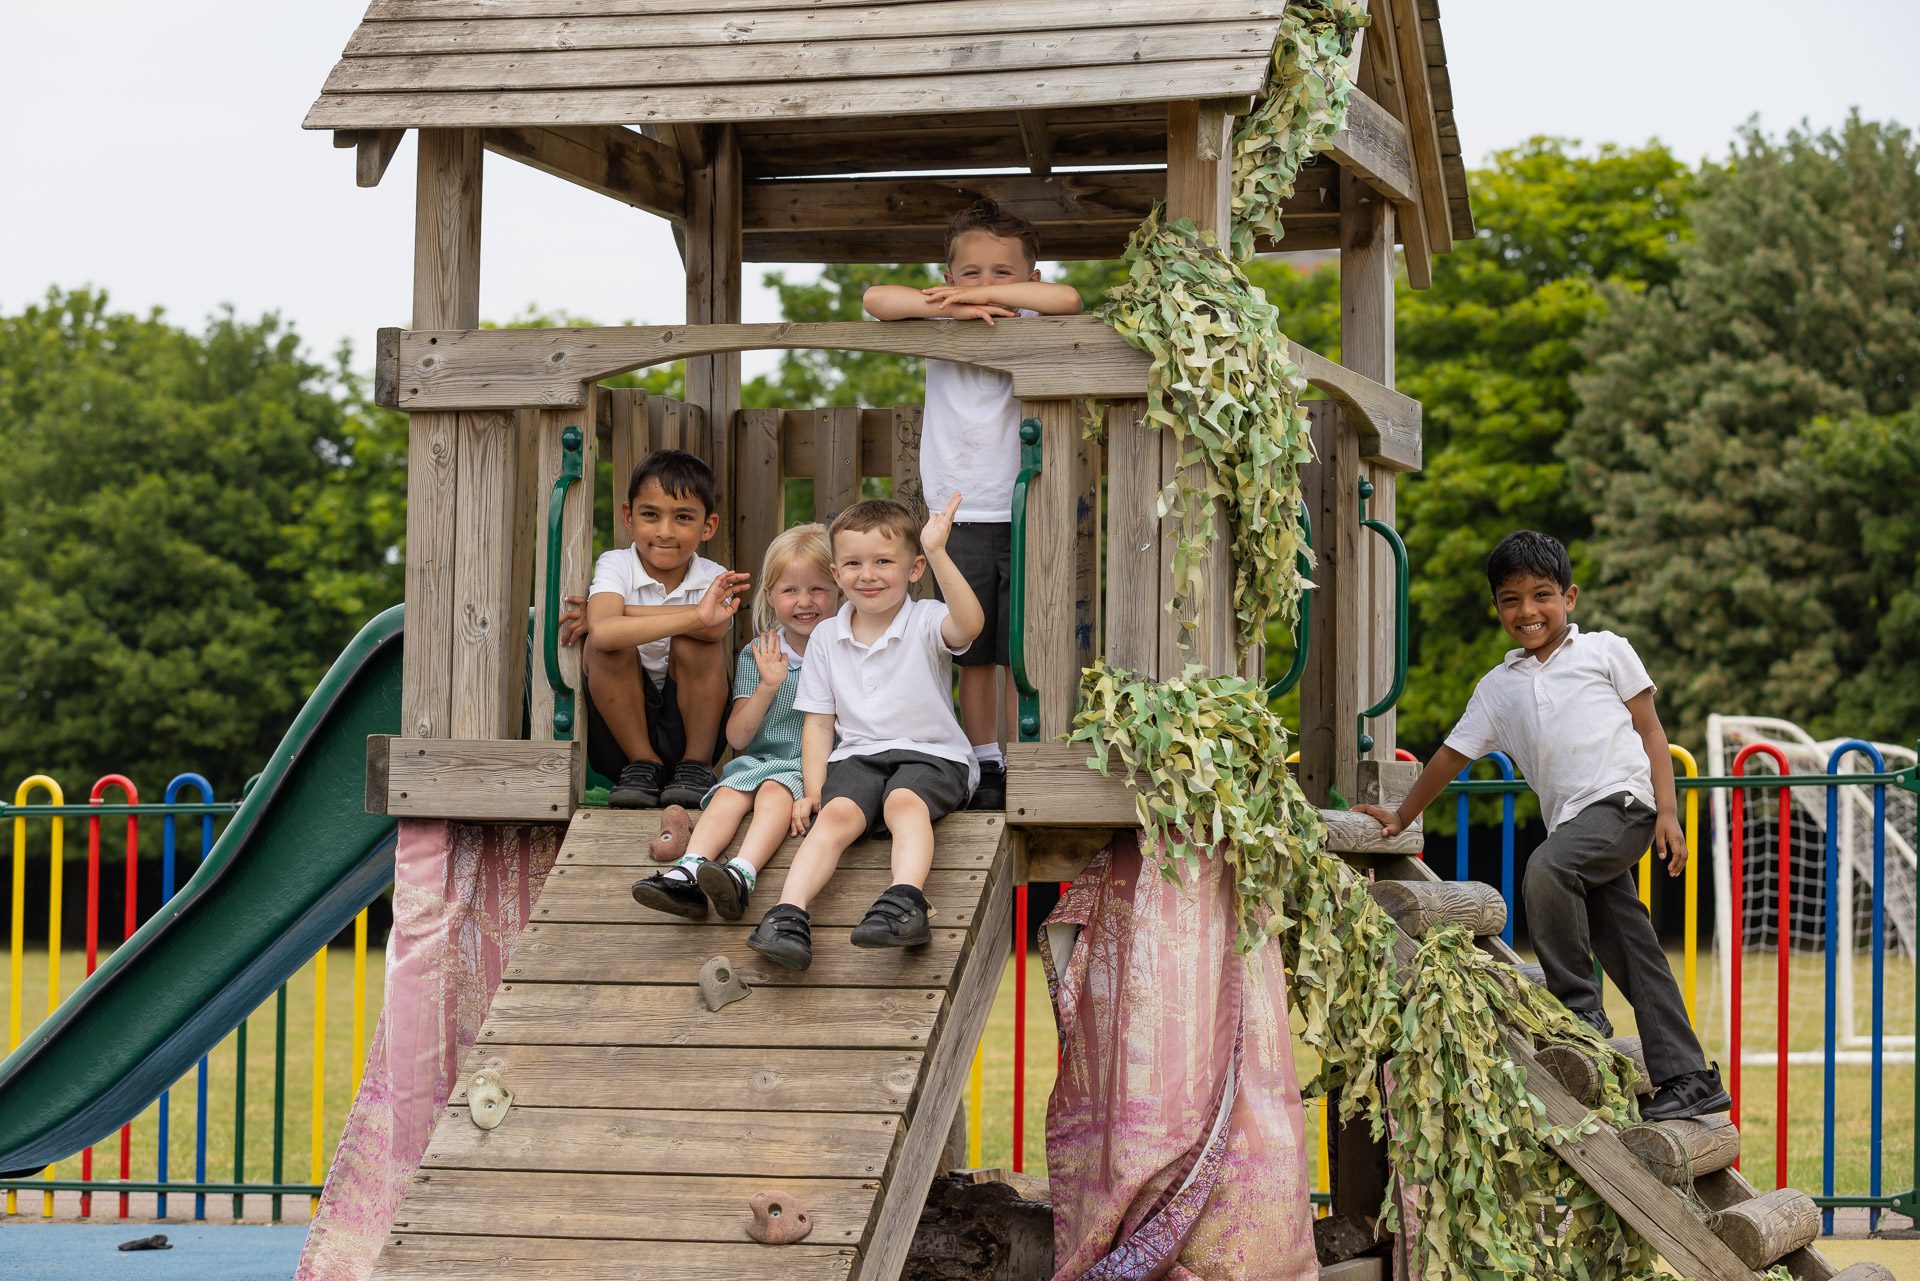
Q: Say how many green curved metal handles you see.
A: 4